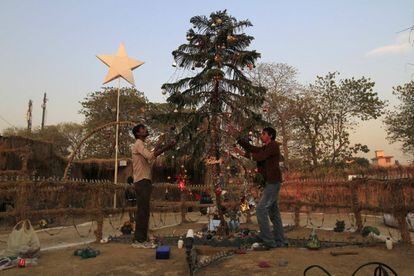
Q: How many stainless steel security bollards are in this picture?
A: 0